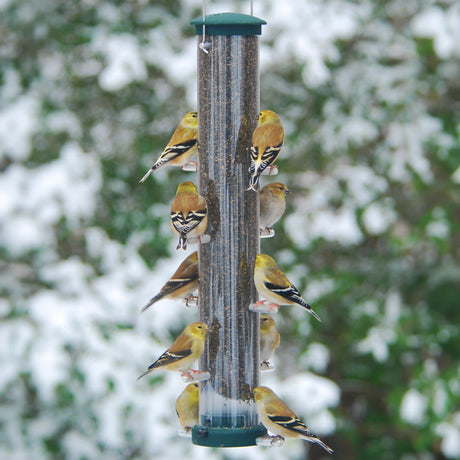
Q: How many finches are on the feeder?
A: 10